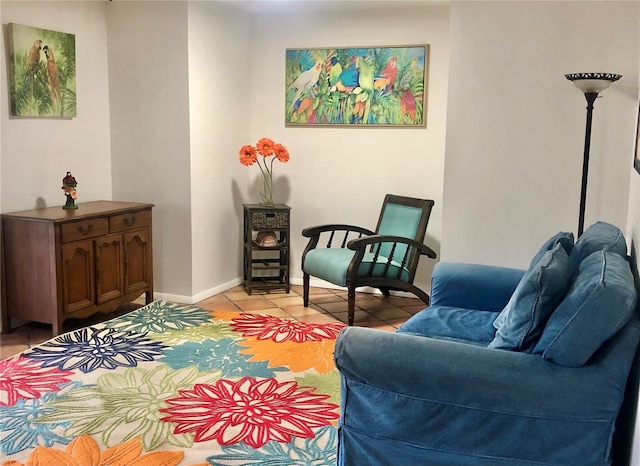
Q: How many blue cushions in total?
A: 4